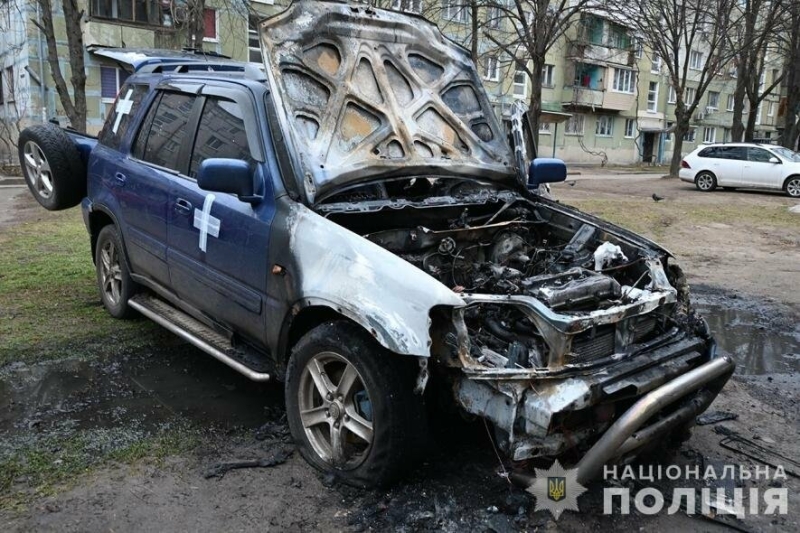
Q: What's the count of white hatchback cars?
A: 1